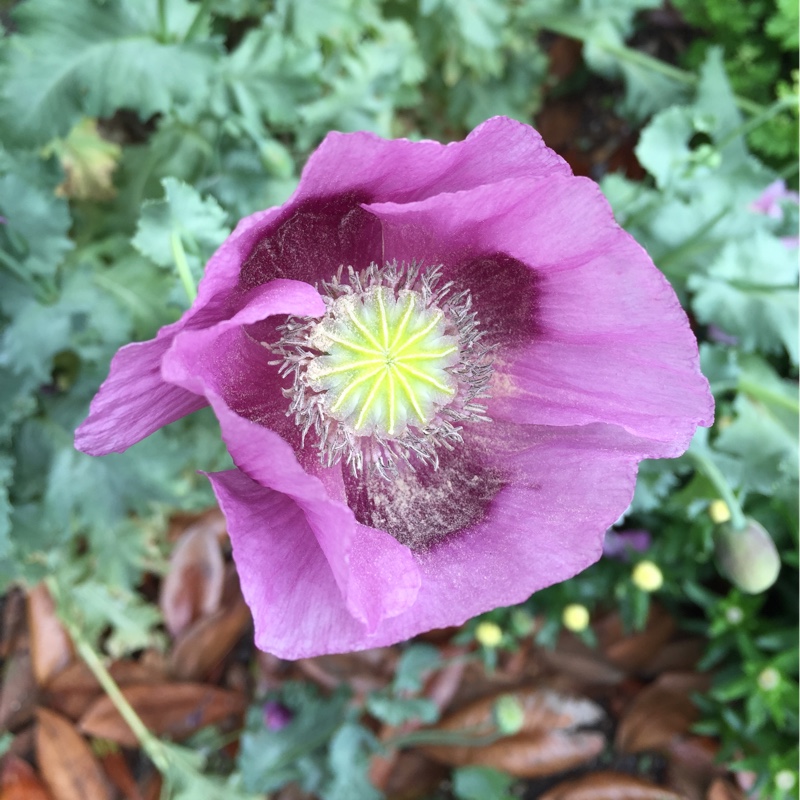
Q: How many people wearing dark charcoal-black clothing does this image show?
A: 0